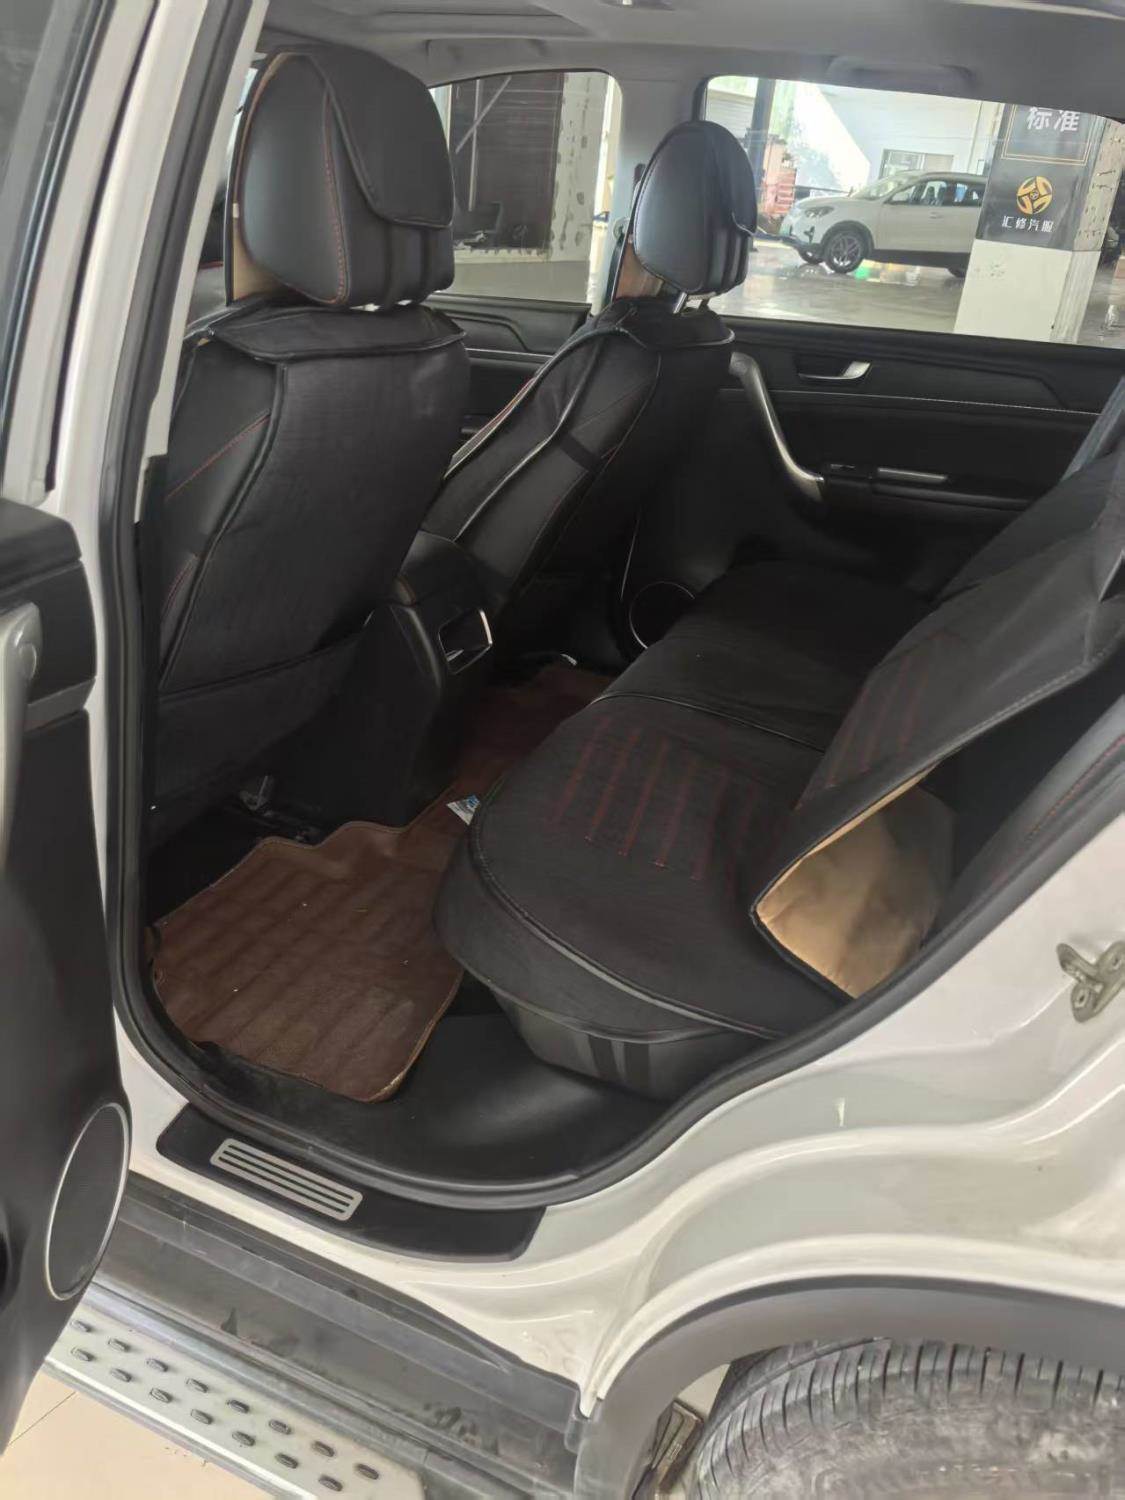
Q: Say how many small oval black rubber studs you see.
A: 15